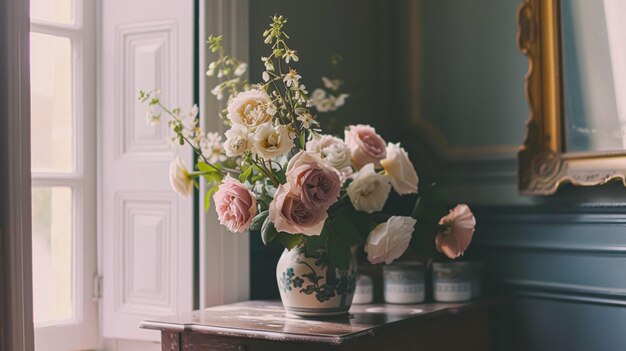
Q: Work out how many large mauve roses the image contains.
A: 2